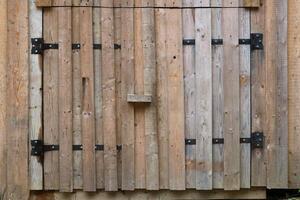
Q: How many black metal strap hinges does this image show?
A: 4